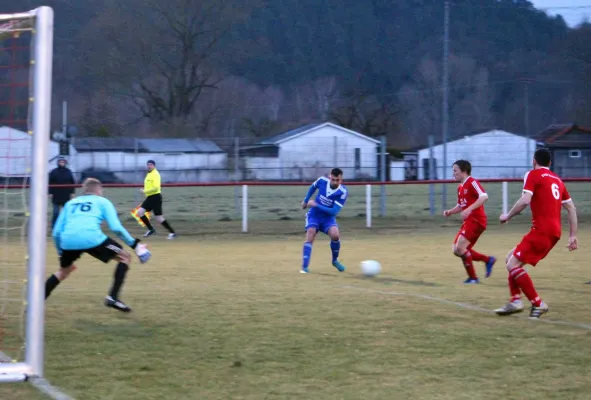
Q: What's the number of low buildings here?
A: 5